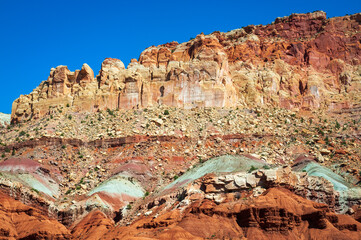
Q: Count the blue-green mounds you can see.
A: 4